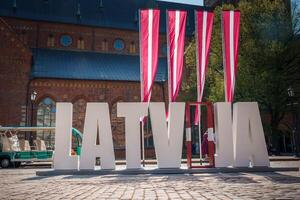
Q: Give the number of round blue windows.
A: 2